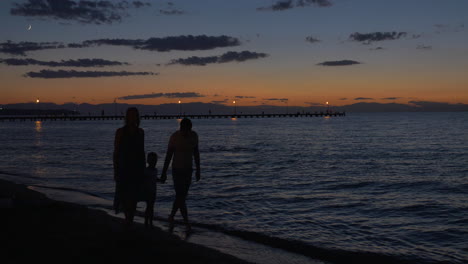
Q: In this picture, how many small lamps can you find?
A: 4